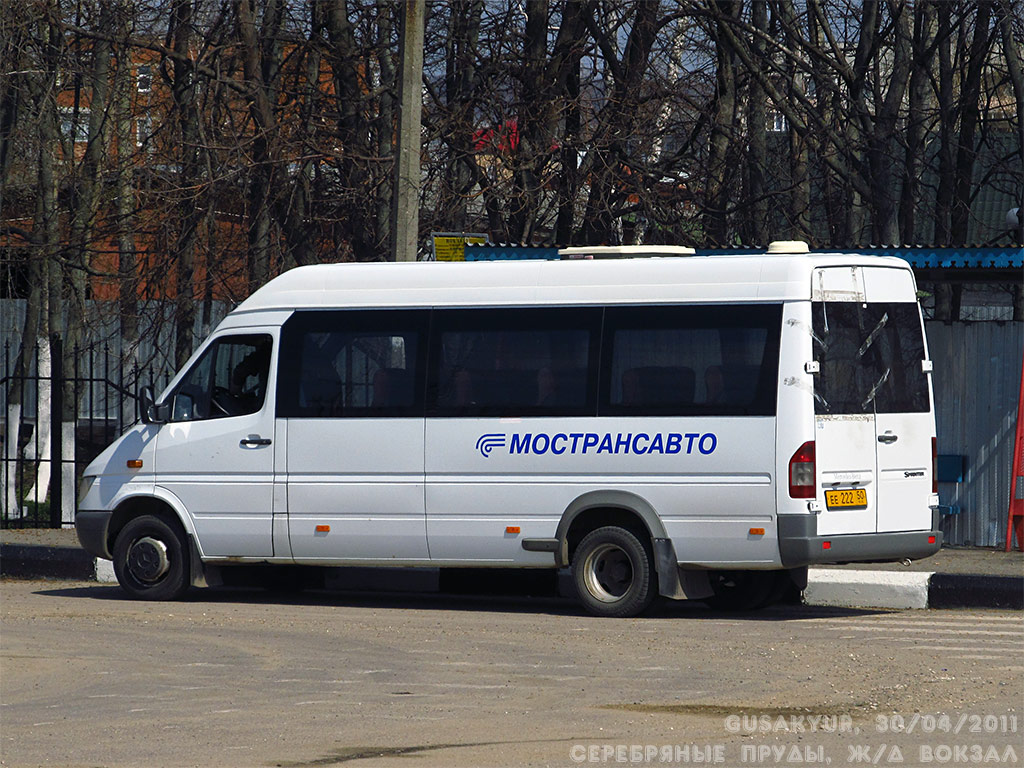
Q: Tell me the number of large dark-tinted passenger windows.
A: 3